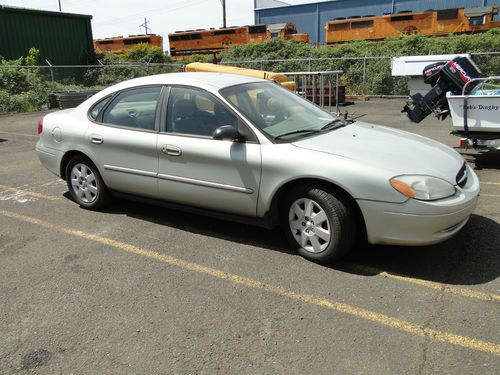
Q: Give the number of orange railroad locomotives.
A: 3